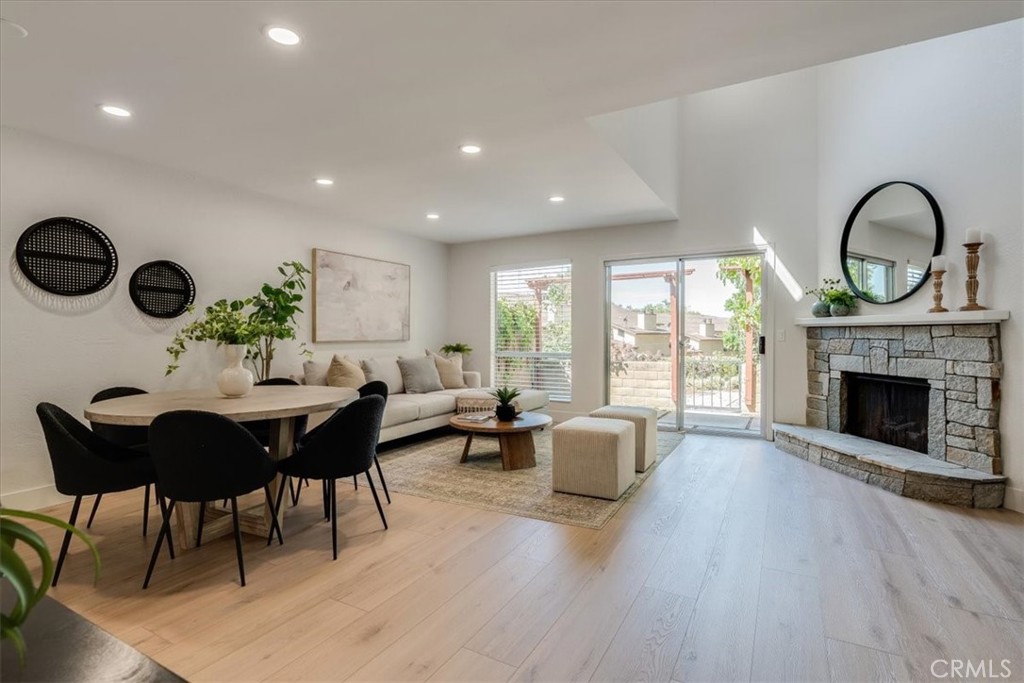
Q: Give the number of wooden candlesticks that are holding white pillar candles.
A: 2